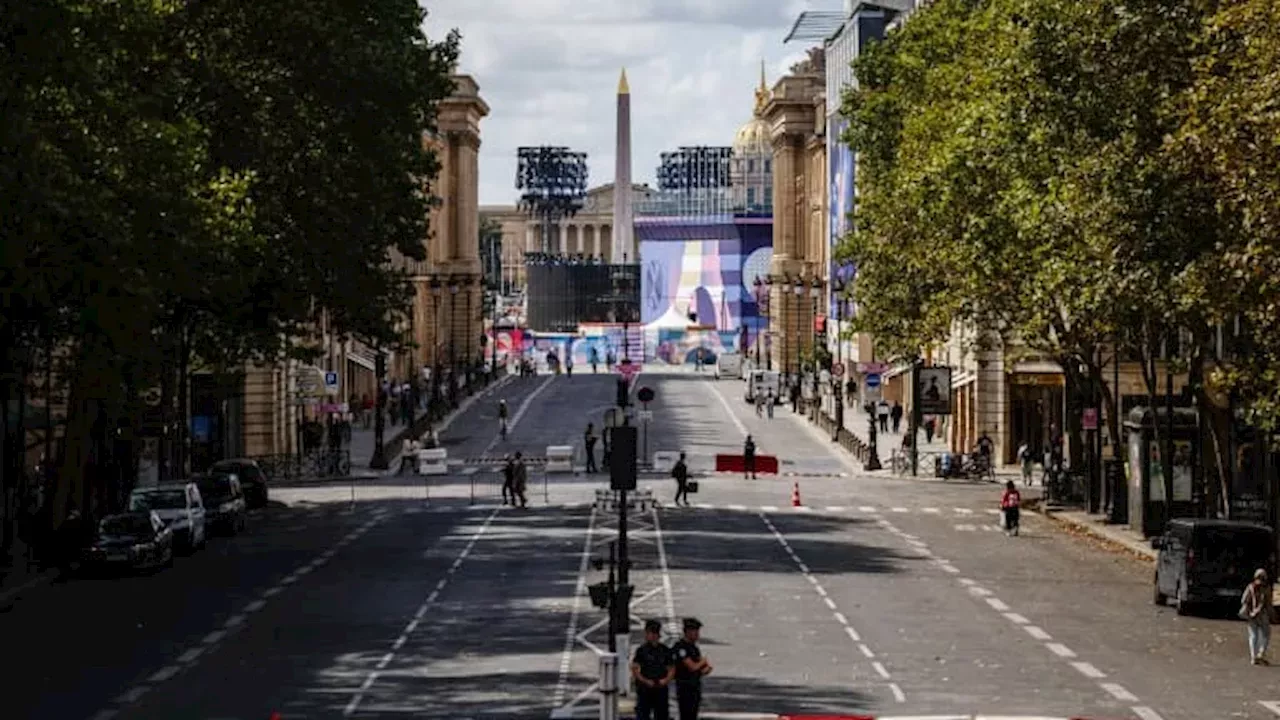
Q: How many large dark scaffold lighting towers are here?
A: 2